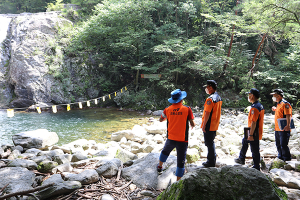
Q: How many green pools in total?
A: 1